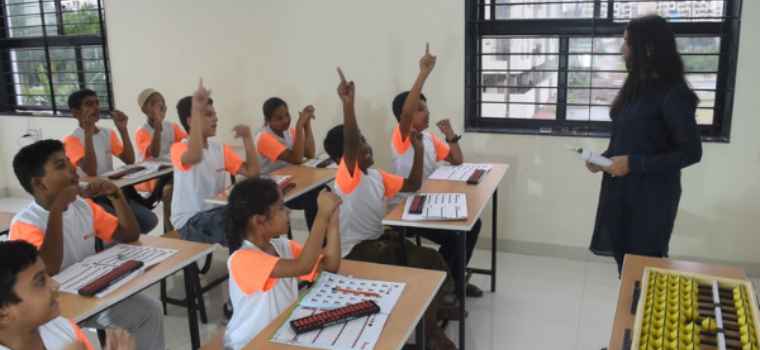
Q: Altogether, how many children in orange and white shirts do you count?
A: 9